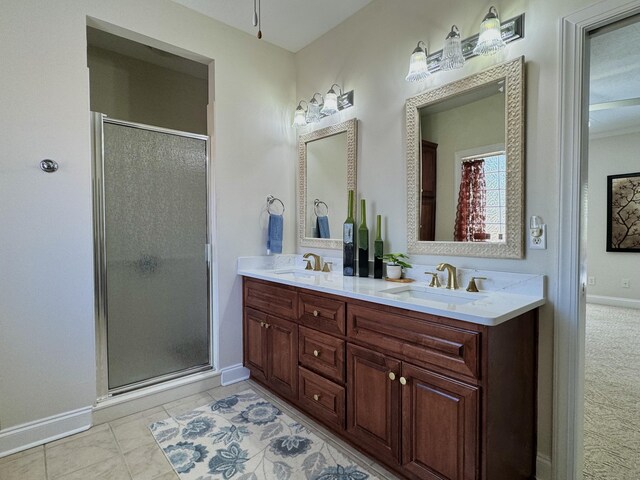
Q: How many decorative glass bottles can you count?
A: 3